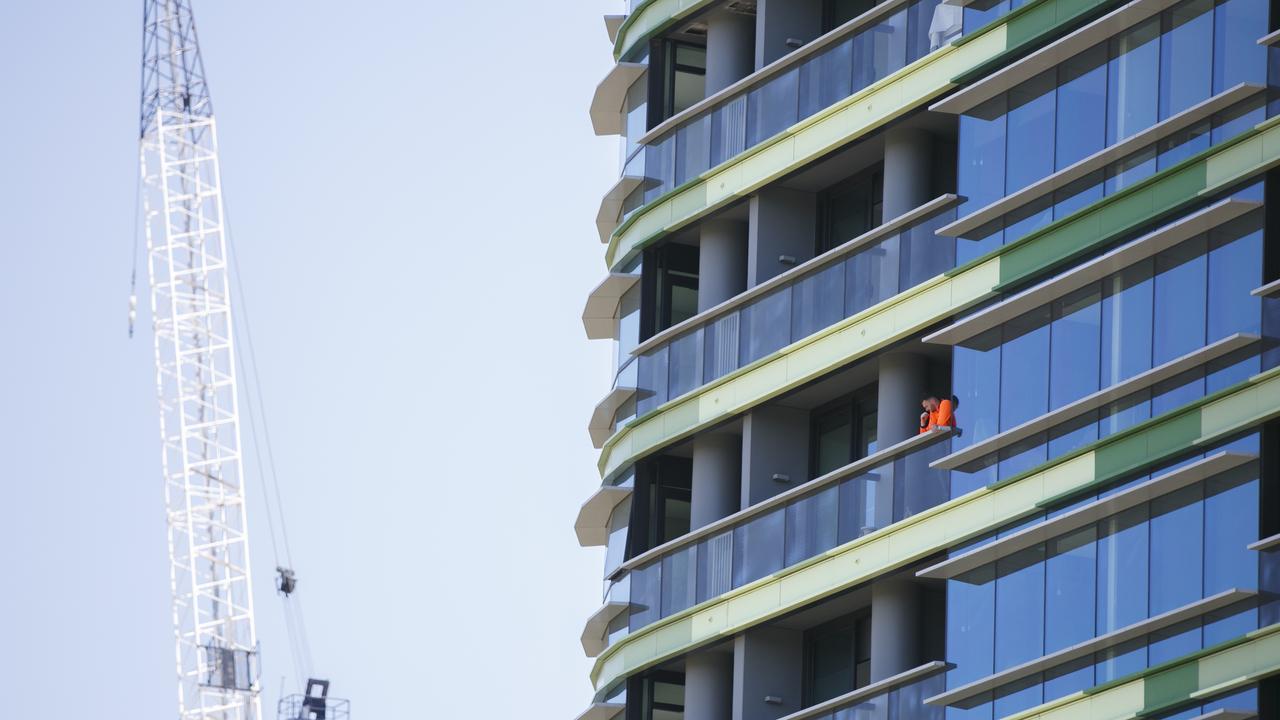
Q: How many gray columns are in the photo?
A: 7